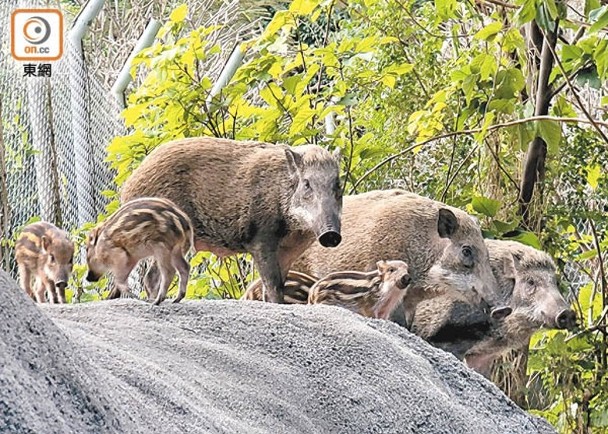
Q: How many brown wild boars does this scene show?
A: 7